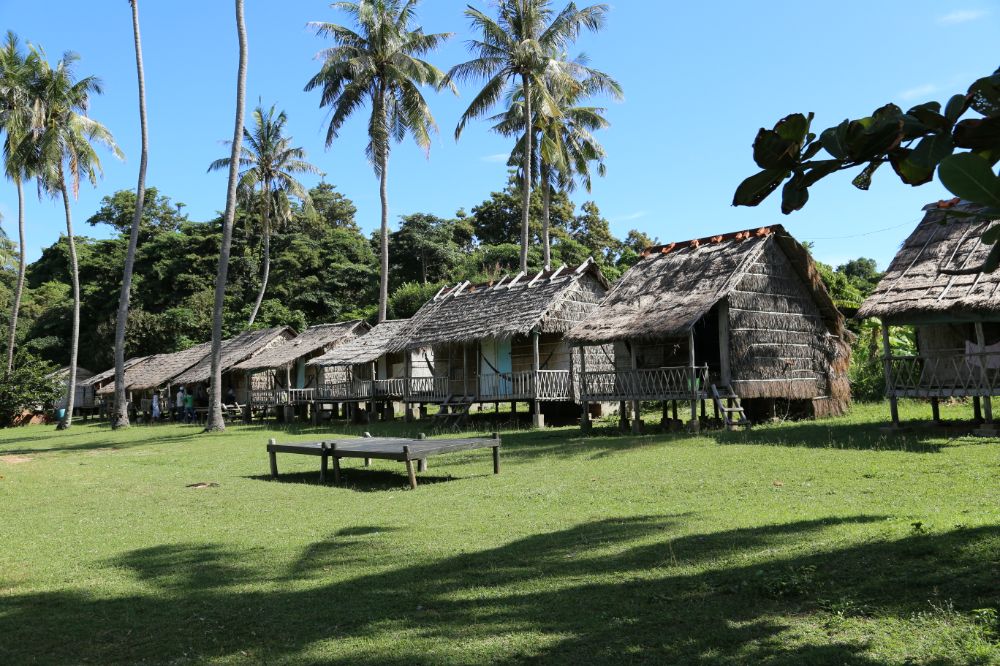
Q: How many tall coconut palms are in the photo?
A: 8